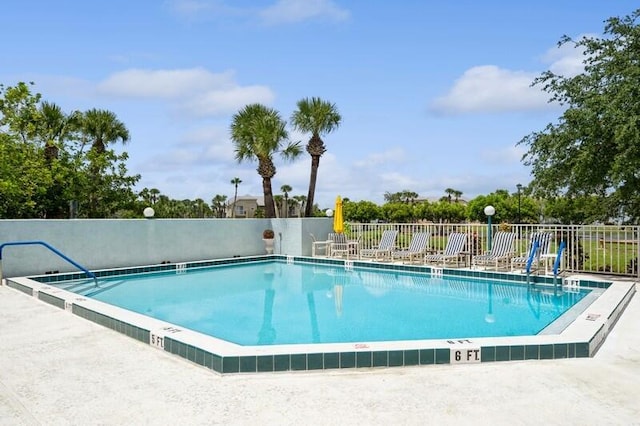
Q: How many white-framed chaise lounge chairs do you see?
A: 5